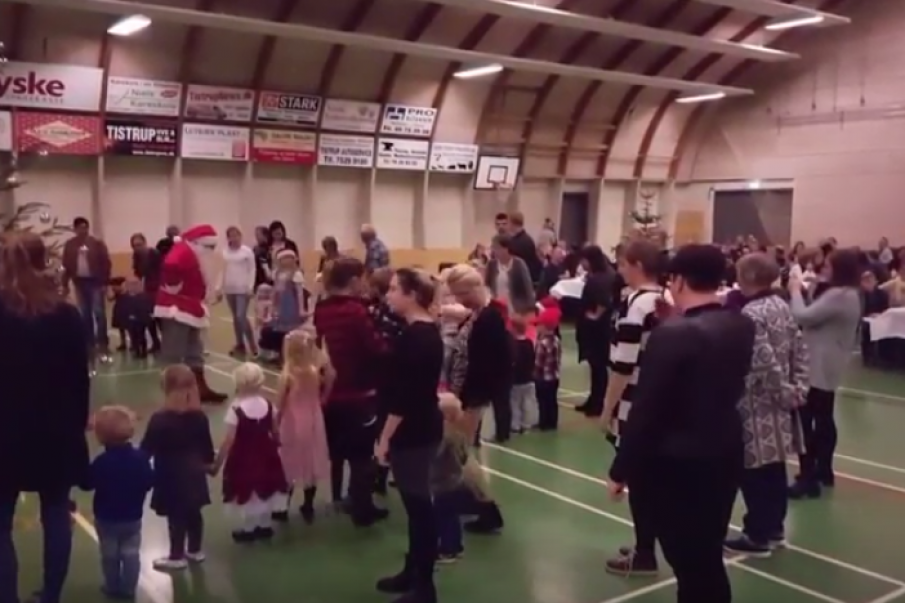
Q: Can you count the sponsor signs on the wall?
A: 14